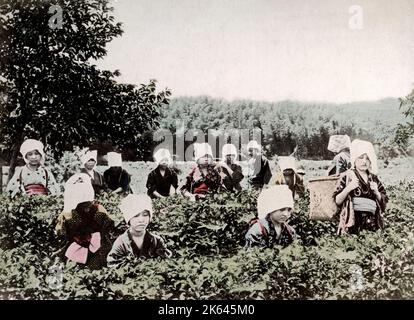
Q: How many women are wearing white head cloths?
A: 13